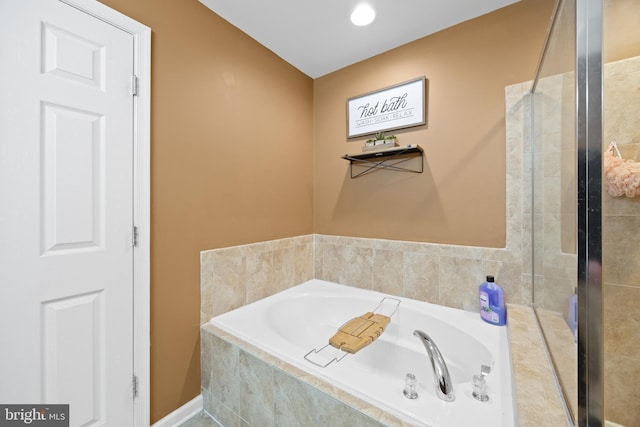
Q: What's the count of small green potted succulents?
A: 3